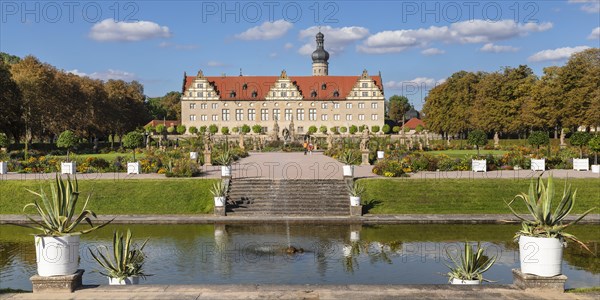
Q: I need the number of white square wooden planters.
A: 7